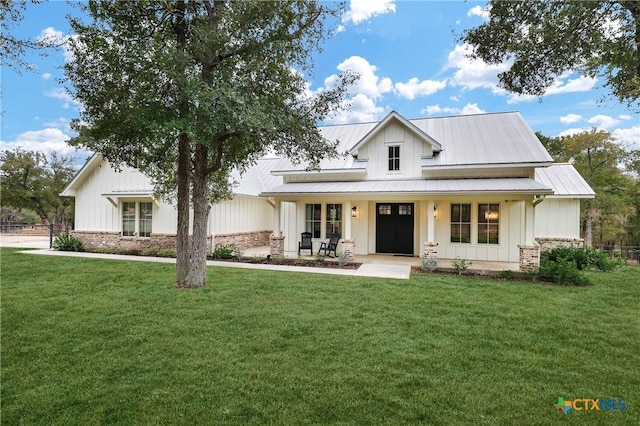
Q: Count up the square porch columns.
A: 4